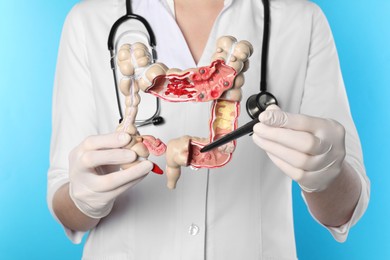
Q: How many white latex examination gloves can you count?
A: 2